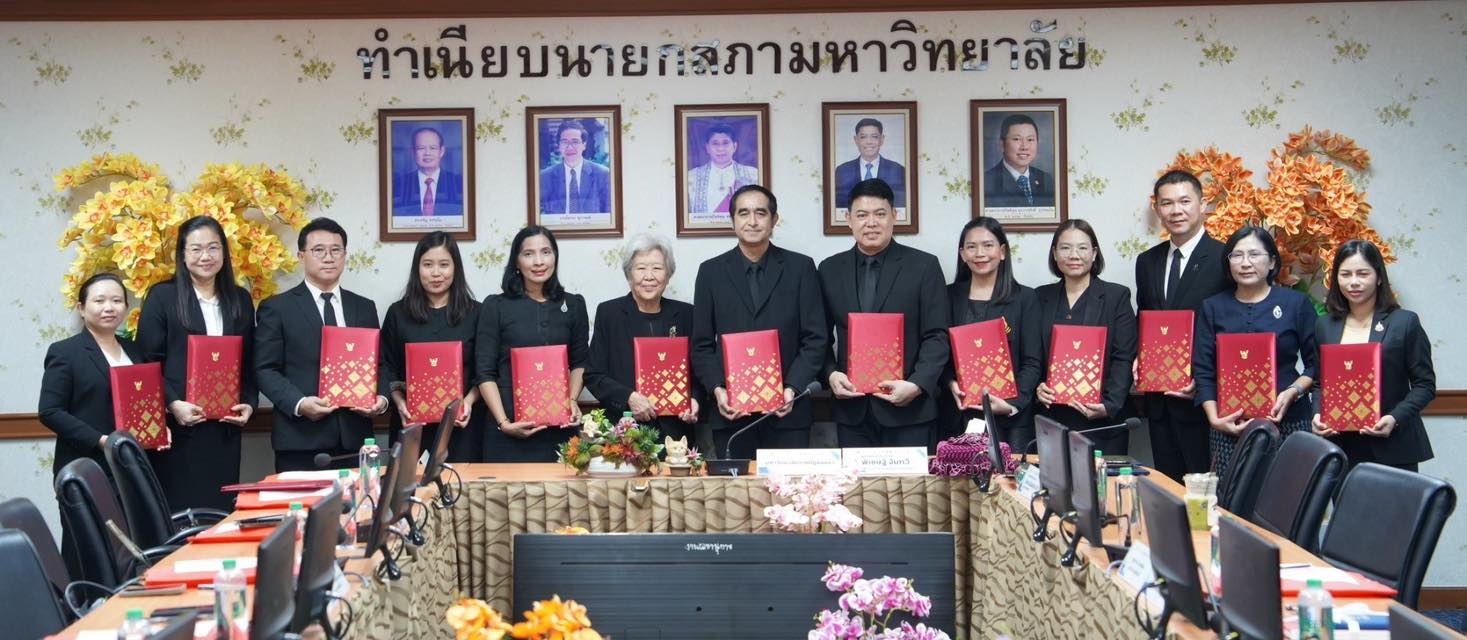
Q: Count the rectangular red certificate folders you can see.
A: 13